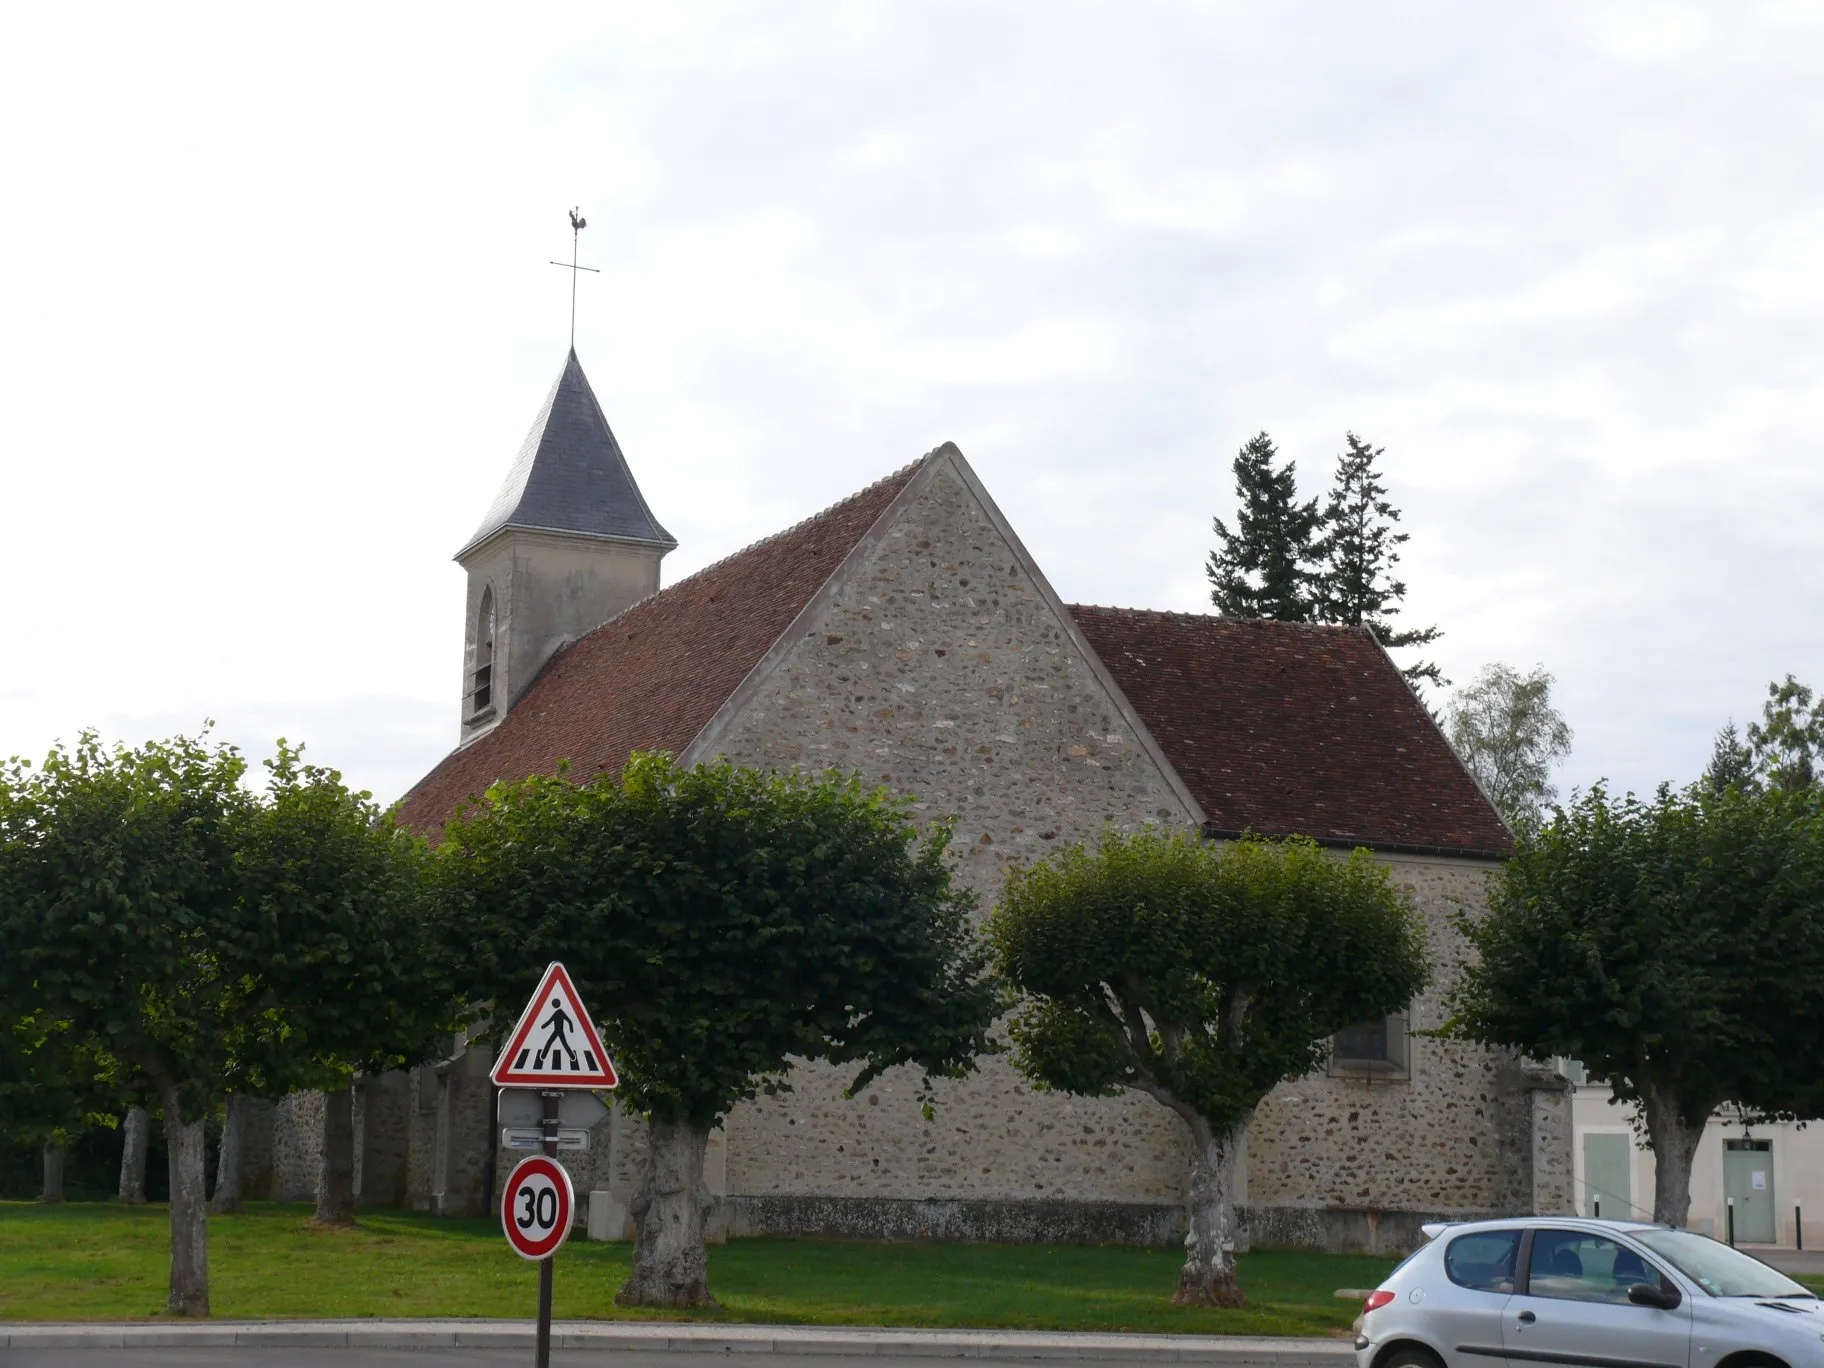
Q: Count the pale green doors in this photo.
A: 2